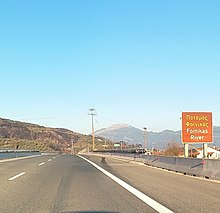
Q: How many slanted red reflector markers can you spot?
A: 2